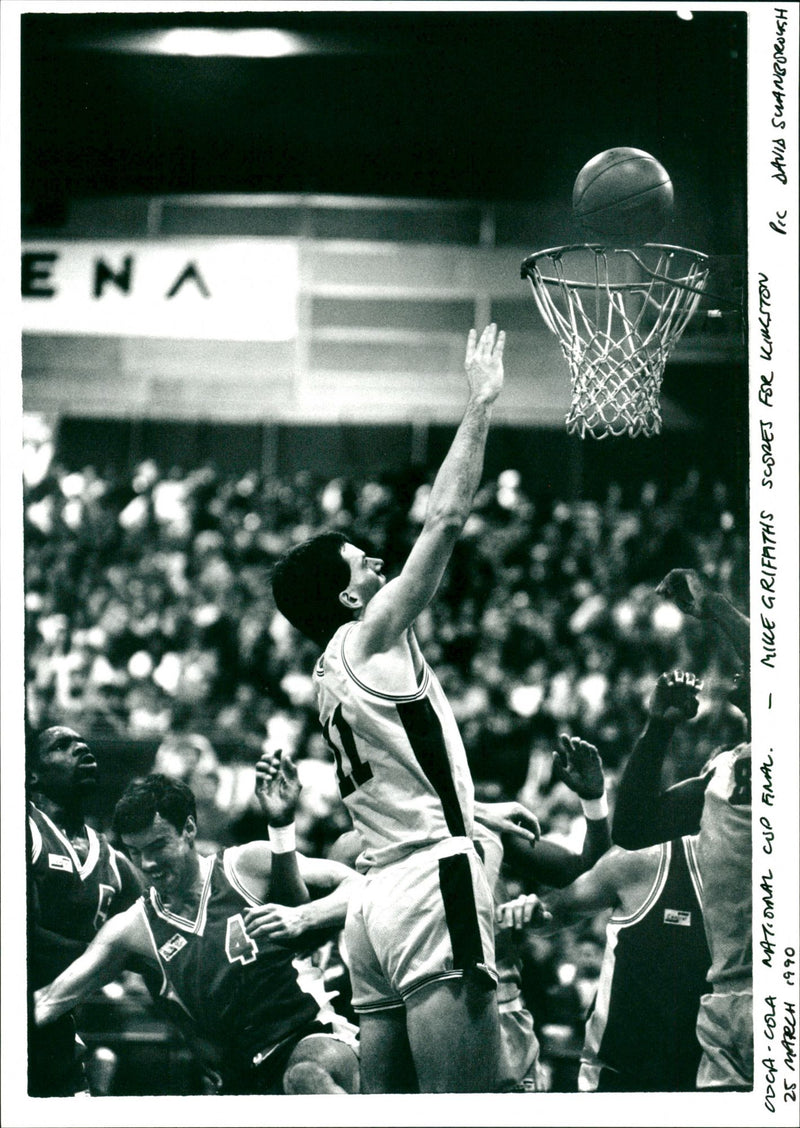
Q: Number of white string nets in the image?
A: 1